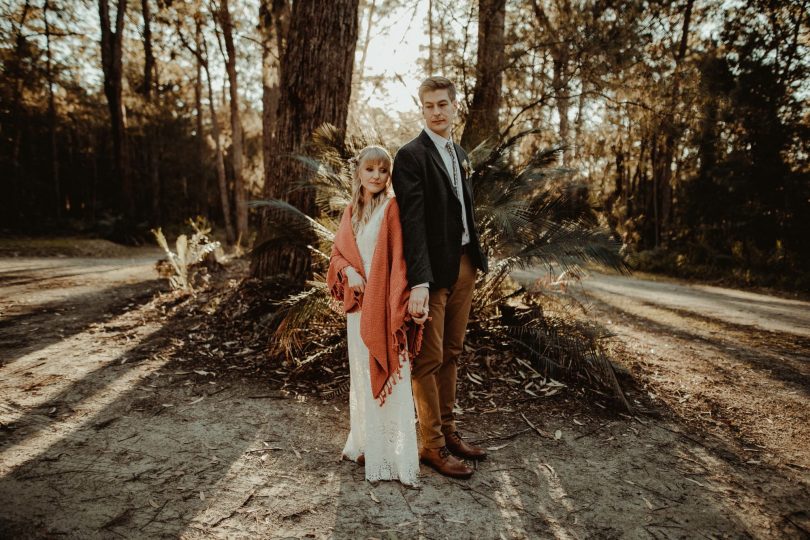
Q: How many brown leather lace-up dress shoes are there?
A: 2